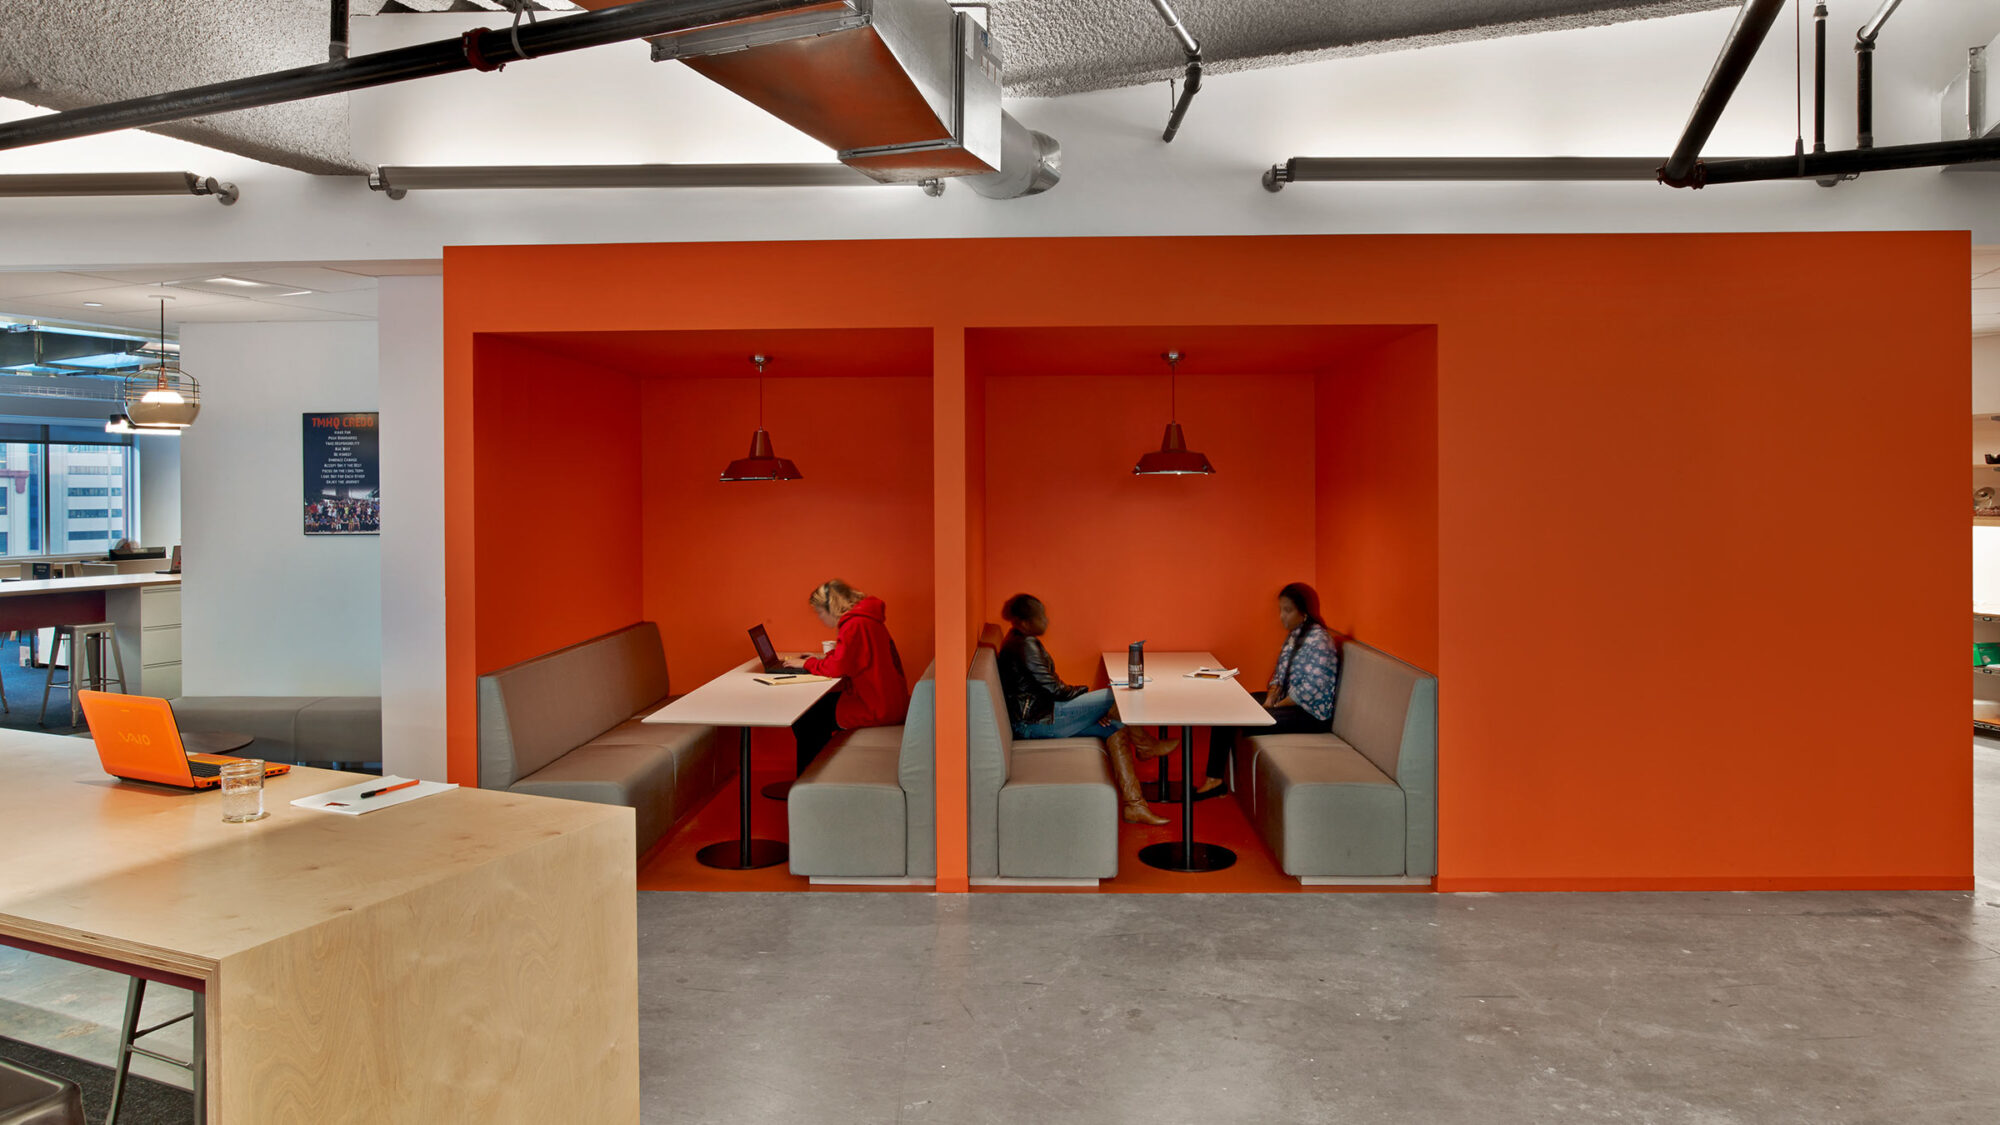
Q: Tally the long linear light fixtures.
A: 3